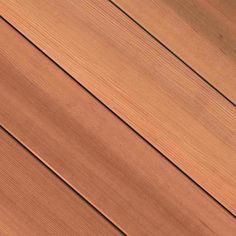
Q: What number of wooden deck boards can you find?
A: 4